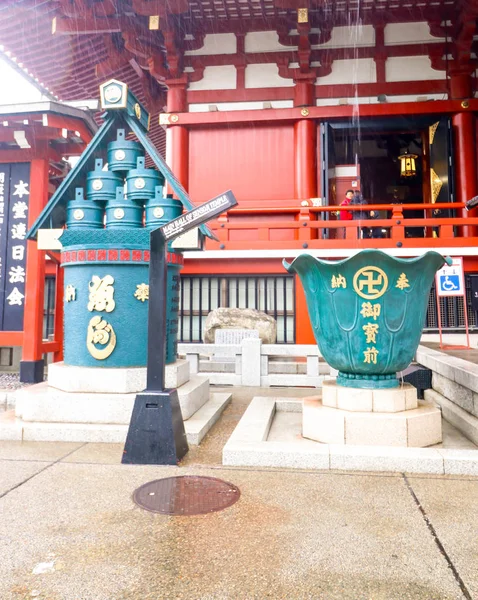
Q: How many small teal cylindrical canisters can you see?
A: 6